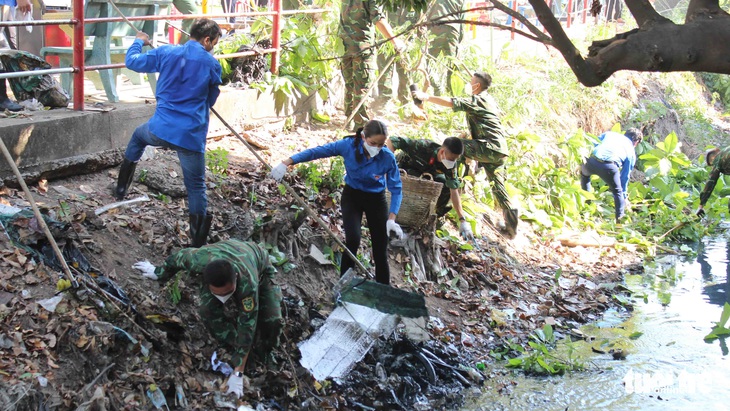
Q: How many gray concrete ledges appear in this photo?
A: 1